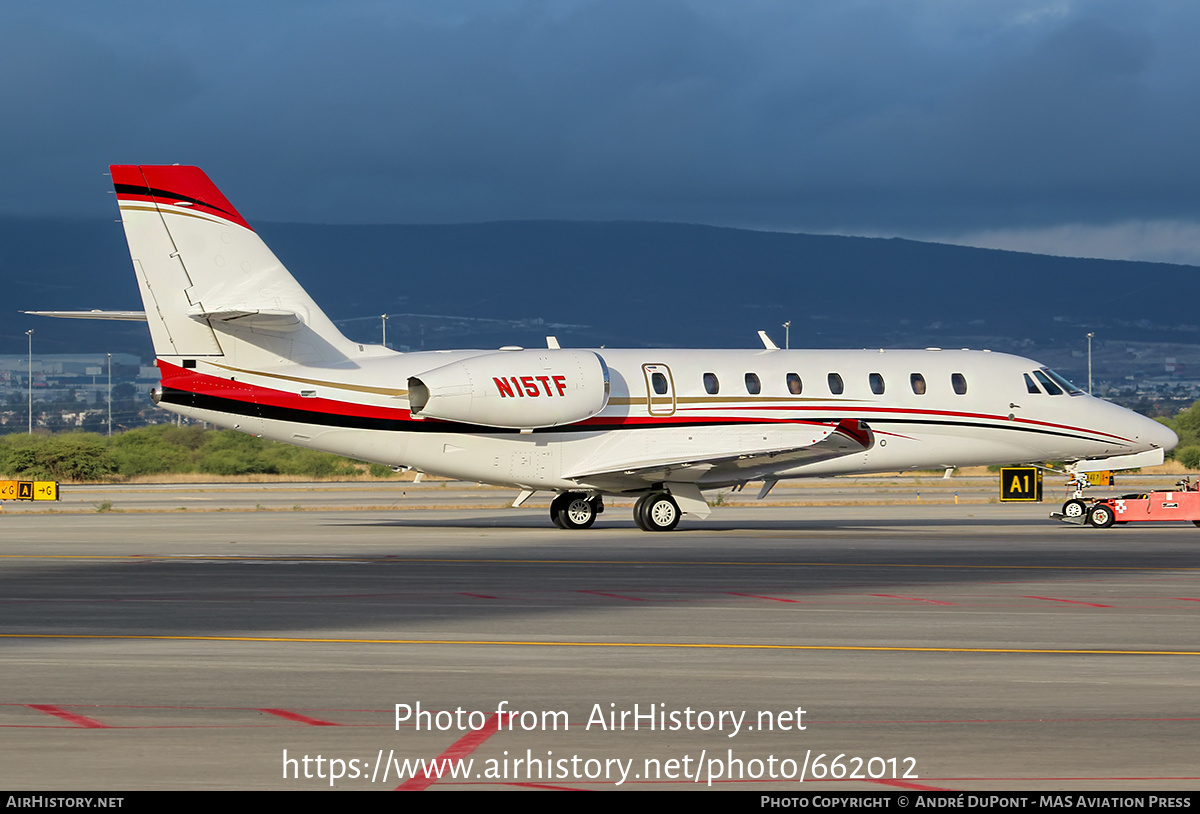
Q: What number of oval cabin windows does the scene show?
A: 8